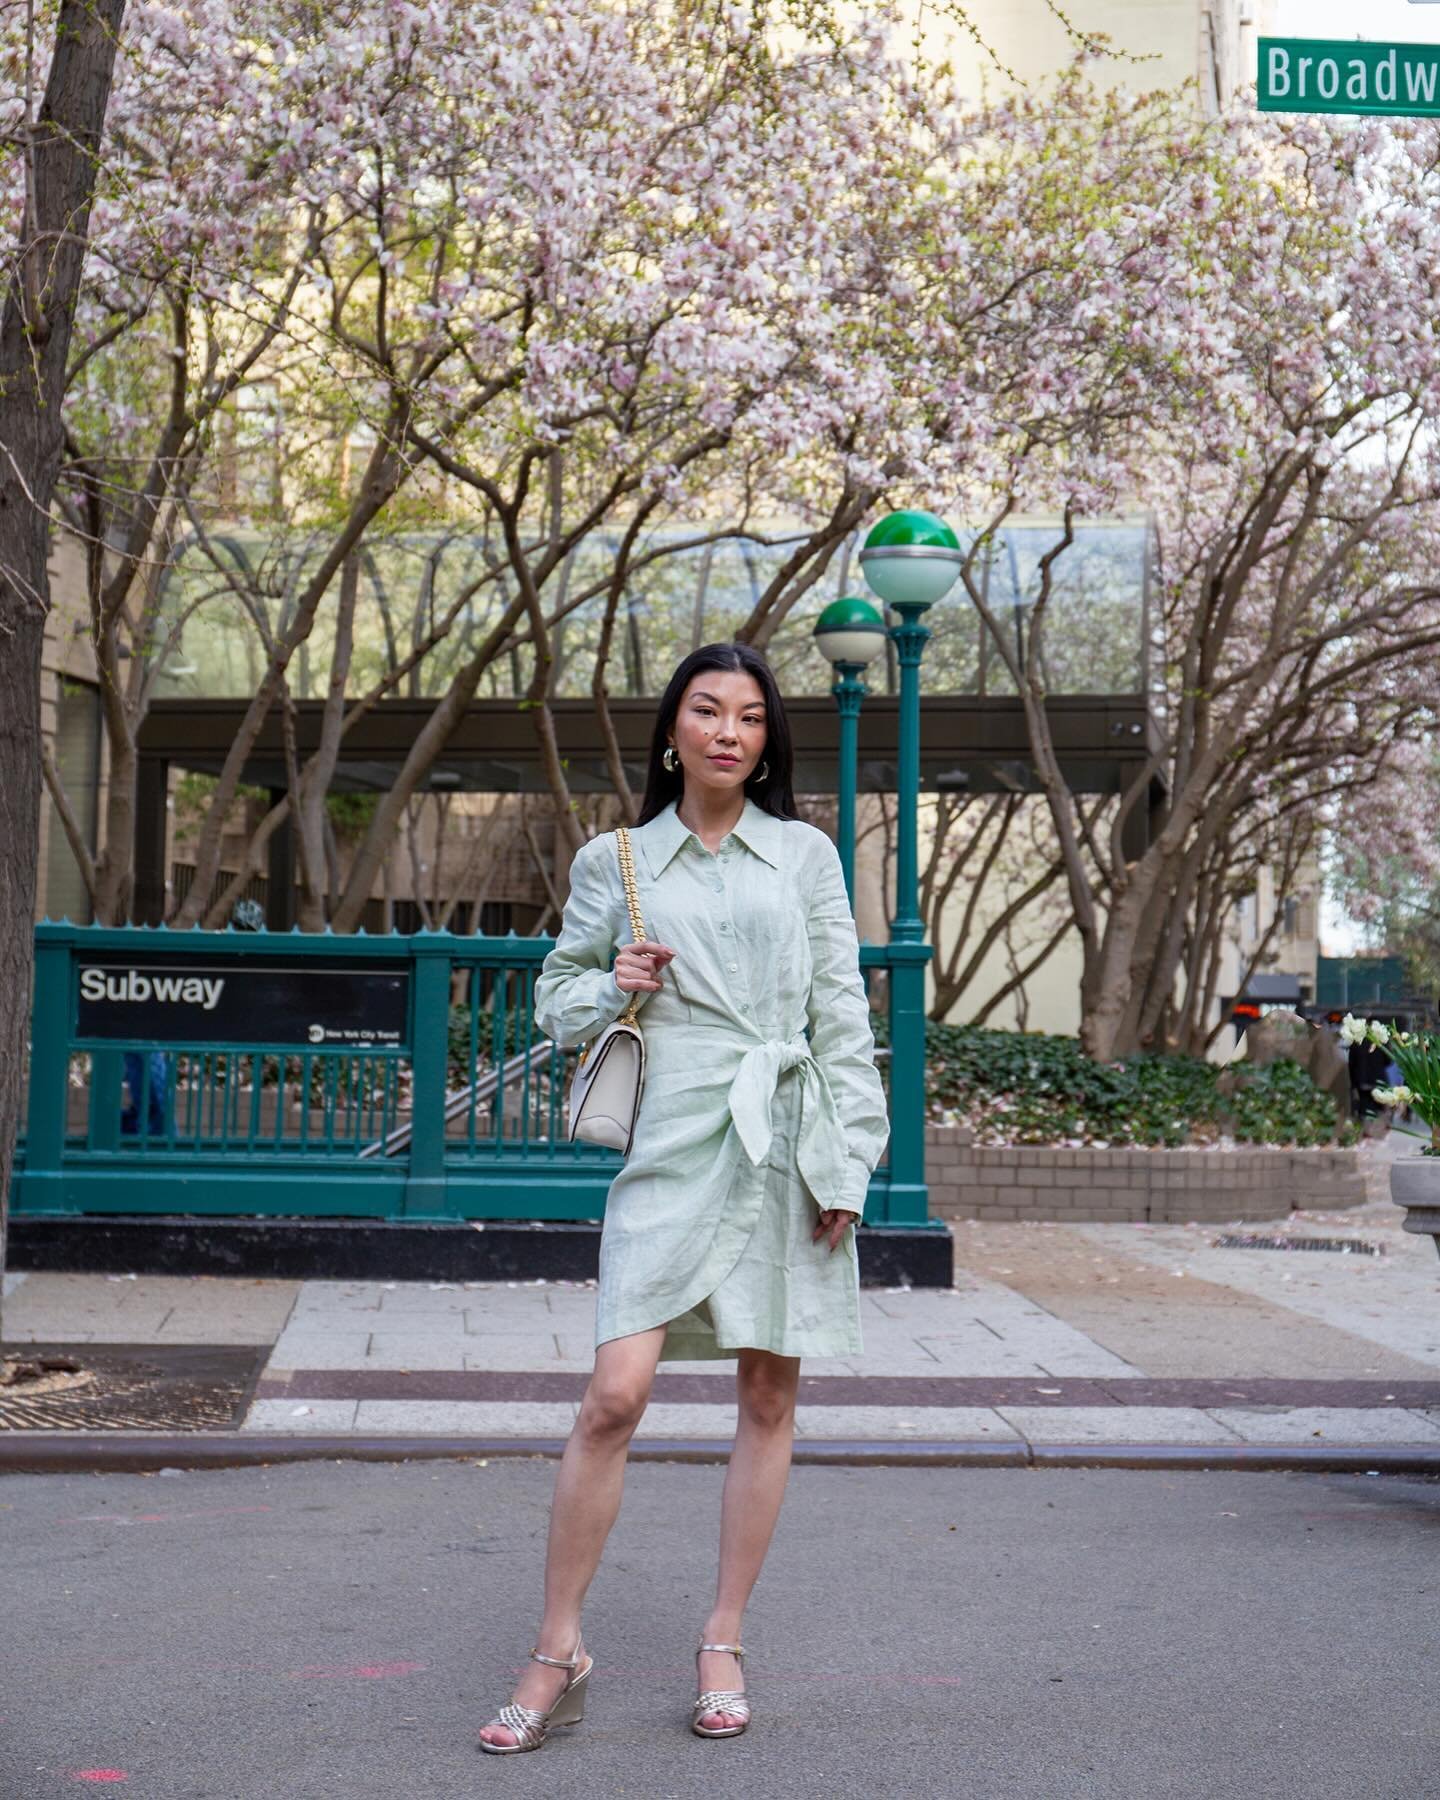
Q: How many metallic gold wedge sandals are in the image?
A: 2